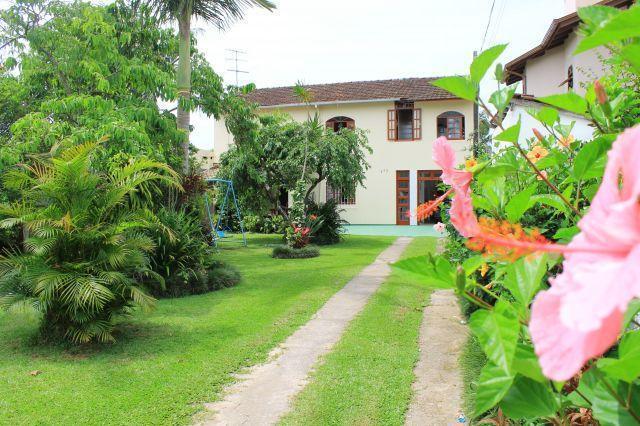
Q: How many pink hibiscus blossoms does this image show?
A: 2